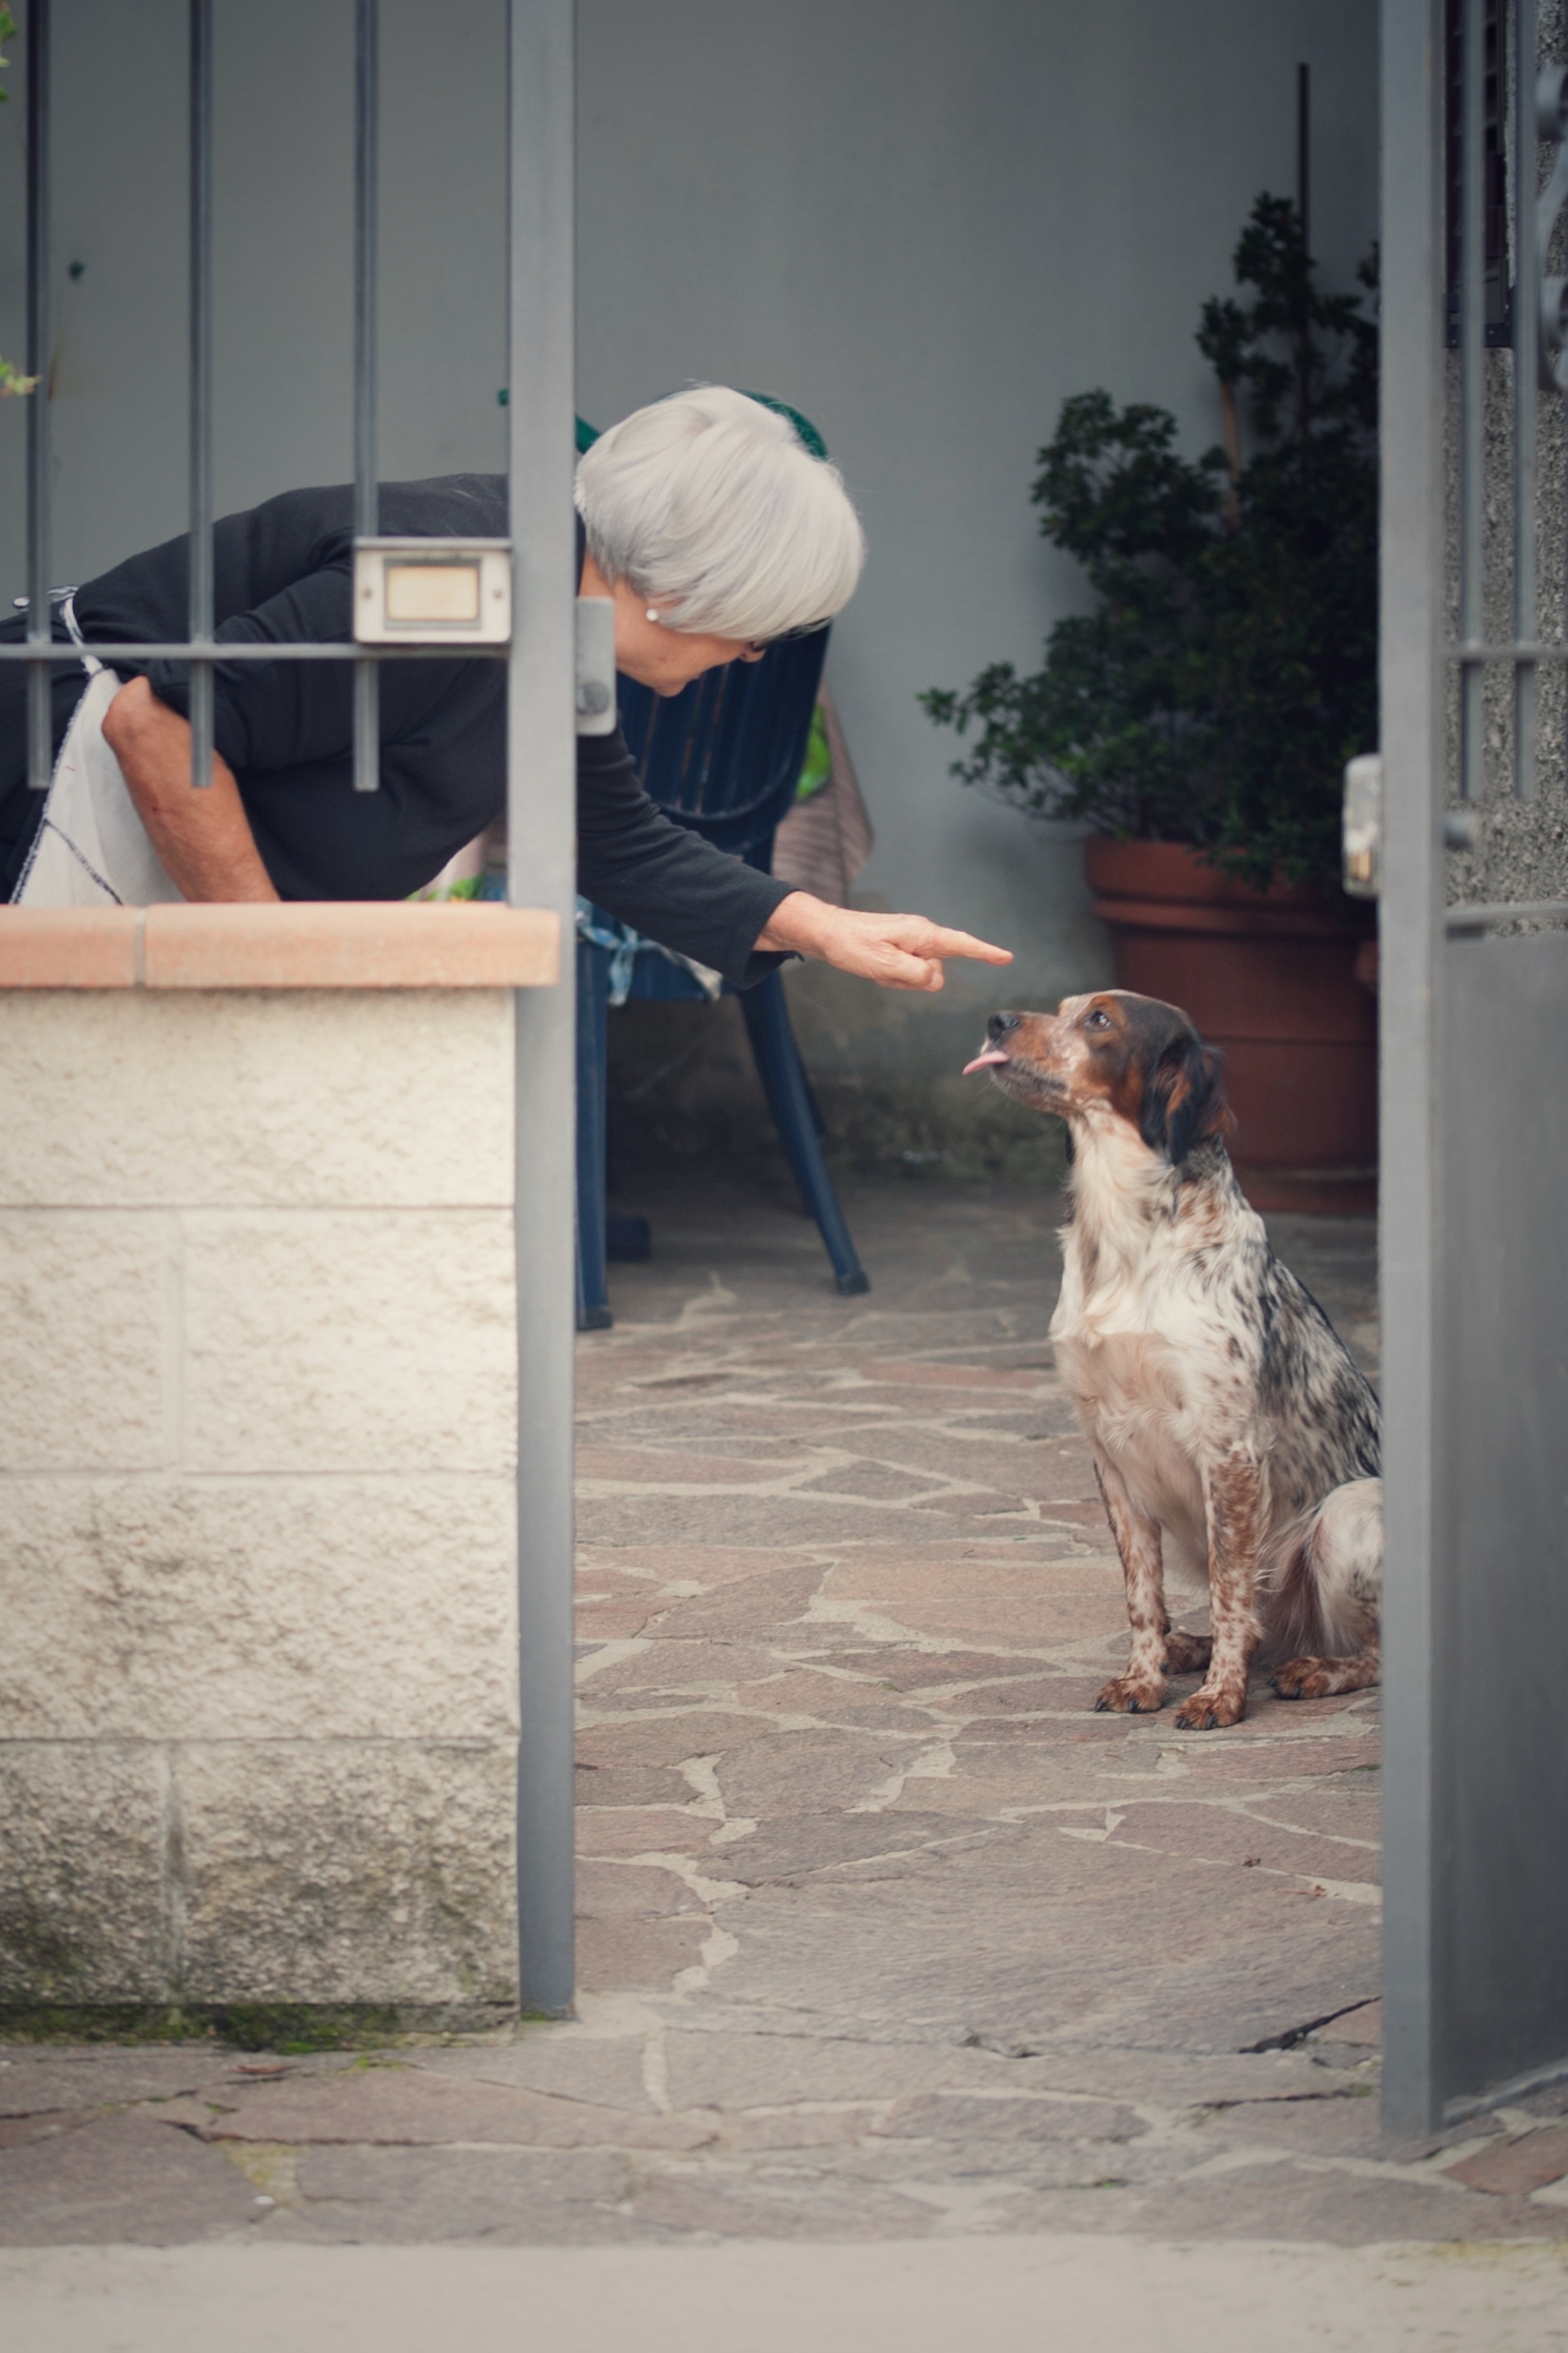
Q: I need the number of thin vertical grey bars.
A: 5